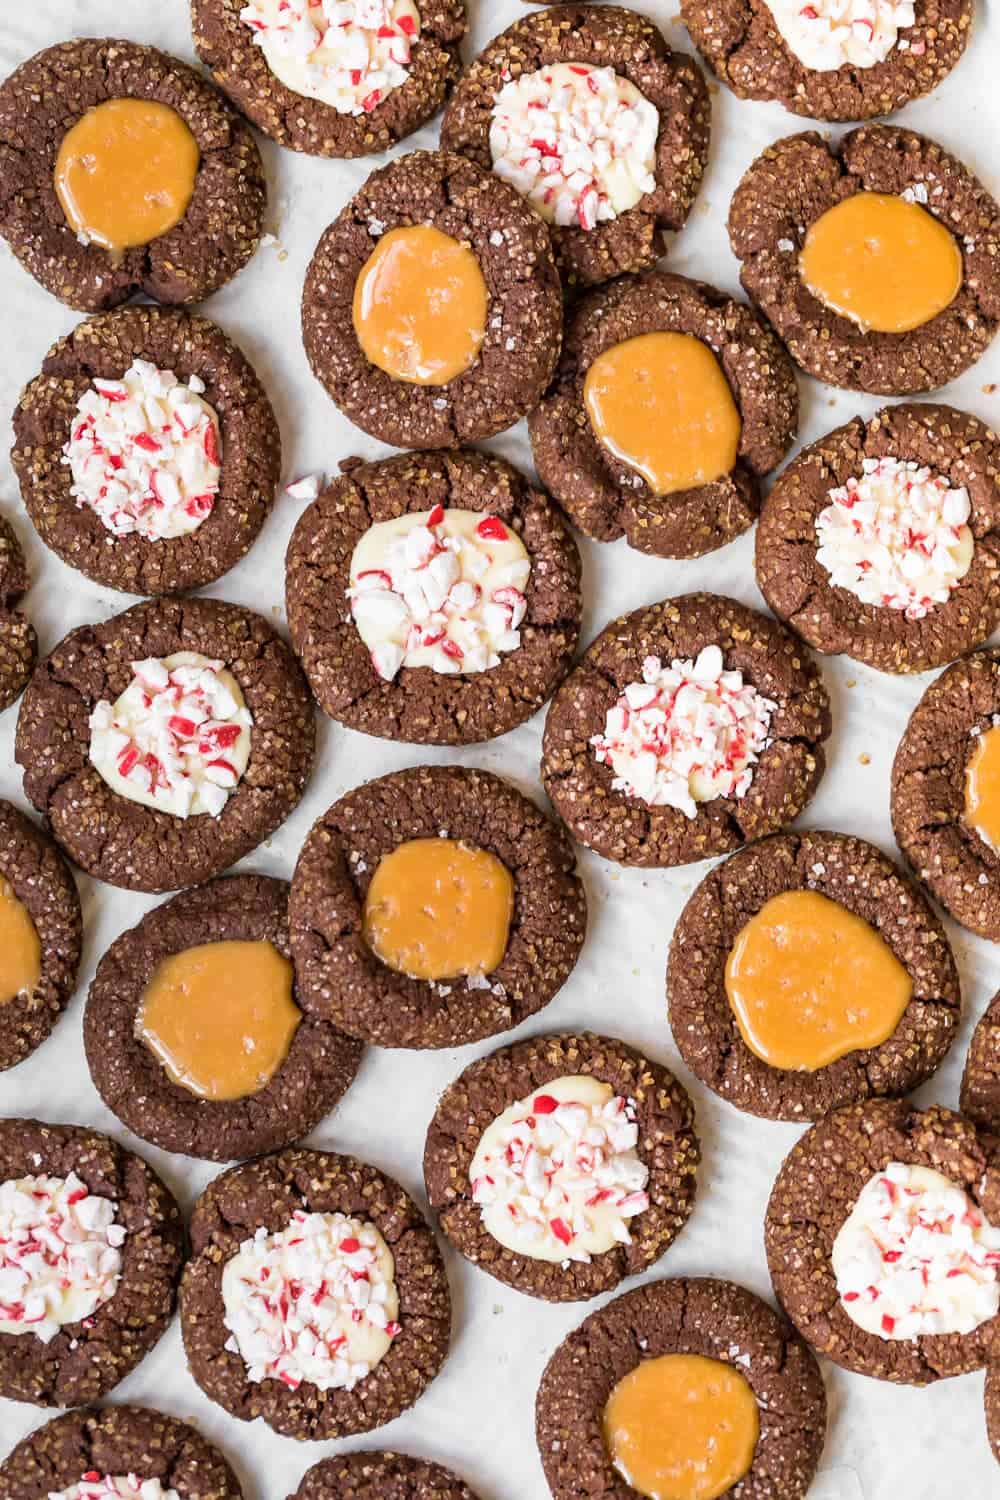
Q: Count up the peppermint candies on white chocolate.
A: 13